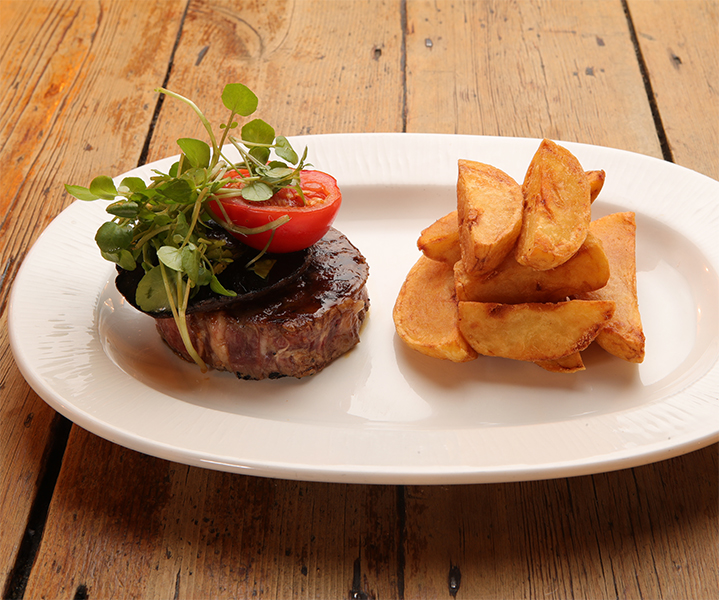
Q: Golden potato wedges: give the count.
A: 9